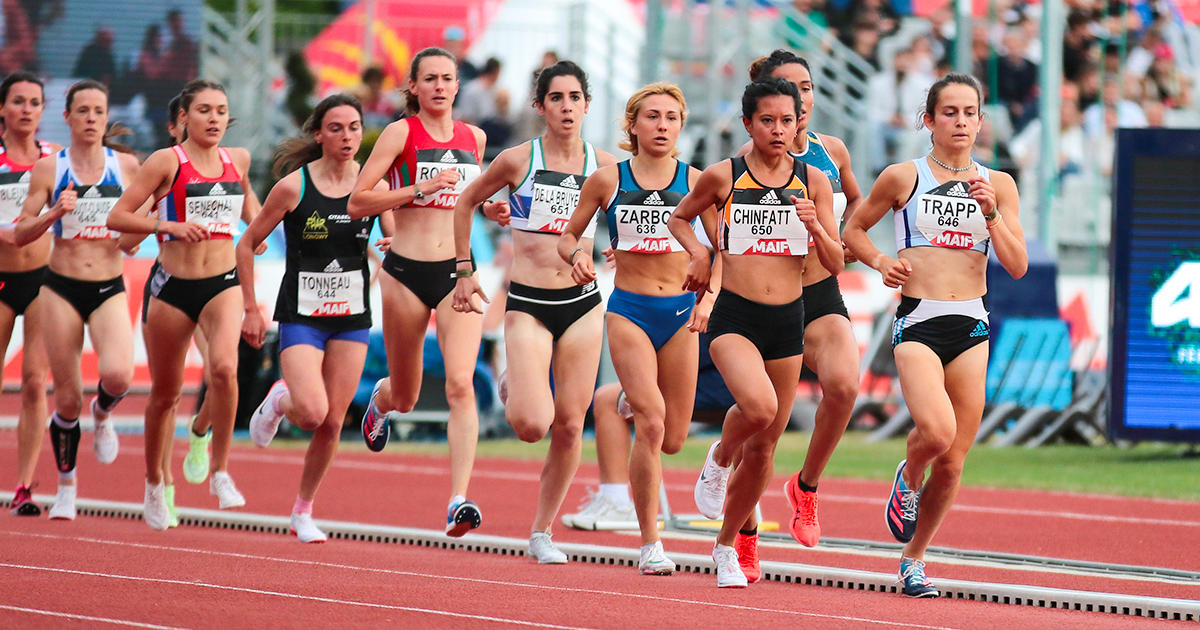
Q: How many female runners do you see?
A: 11